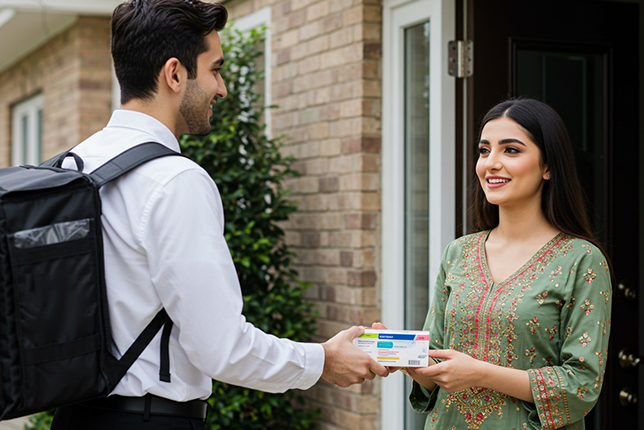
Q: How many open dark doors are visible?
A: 1